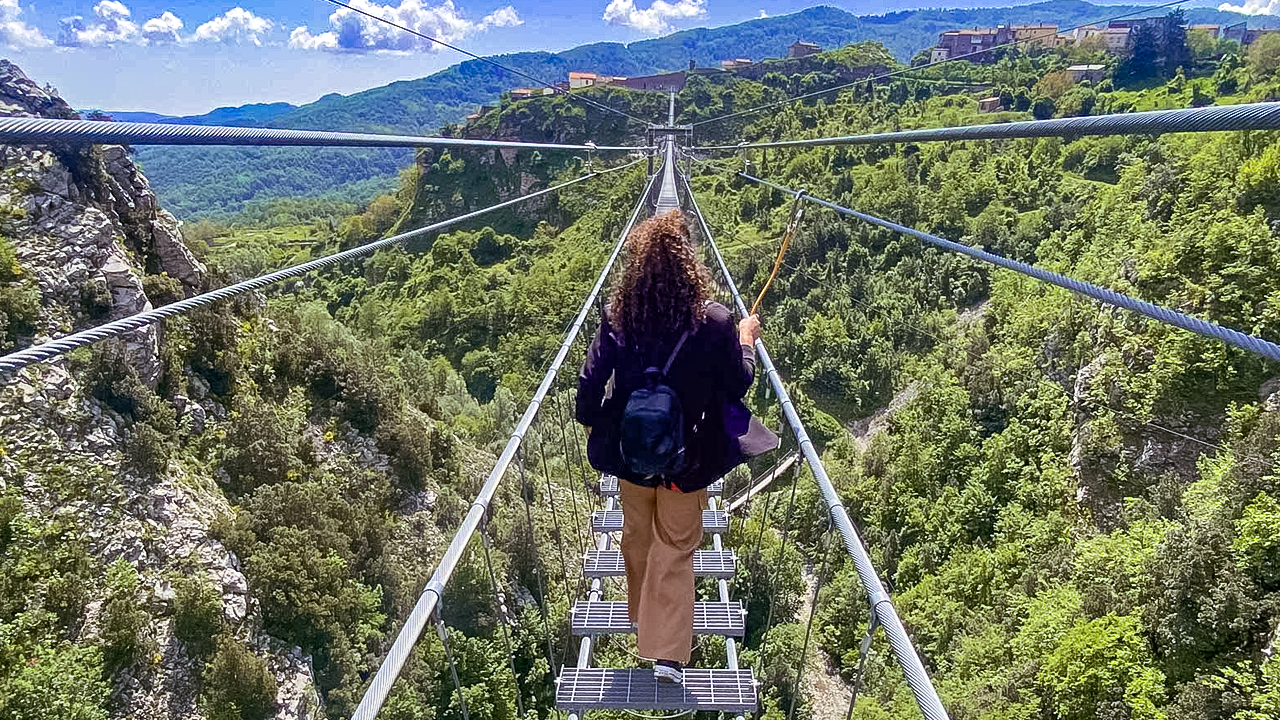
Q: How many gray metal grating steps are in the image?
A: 5